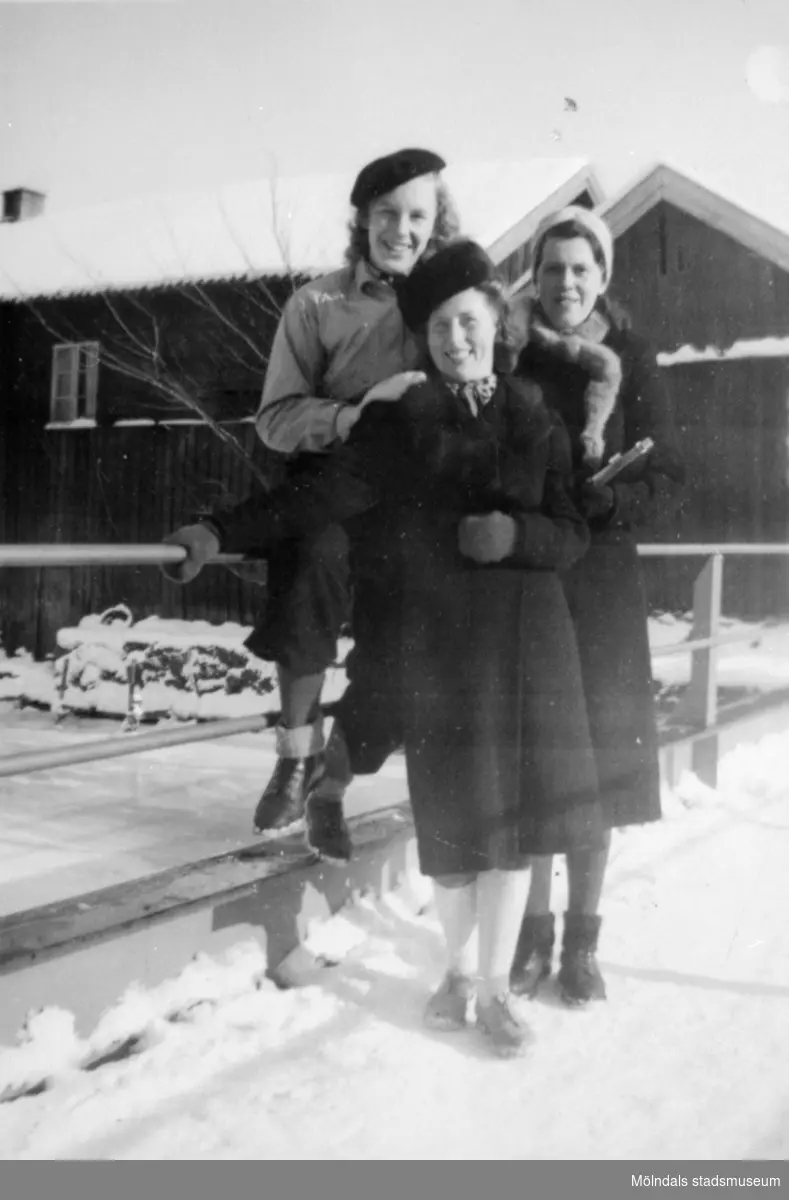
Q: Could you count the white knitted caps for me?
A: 1